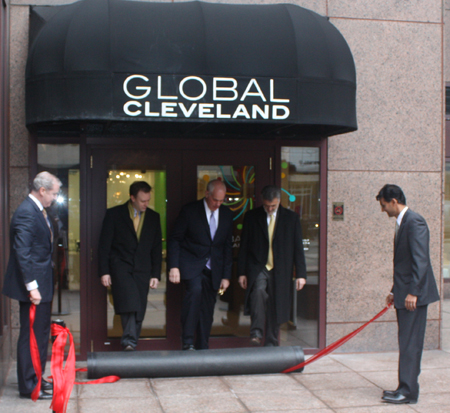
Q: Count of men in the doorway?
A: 3